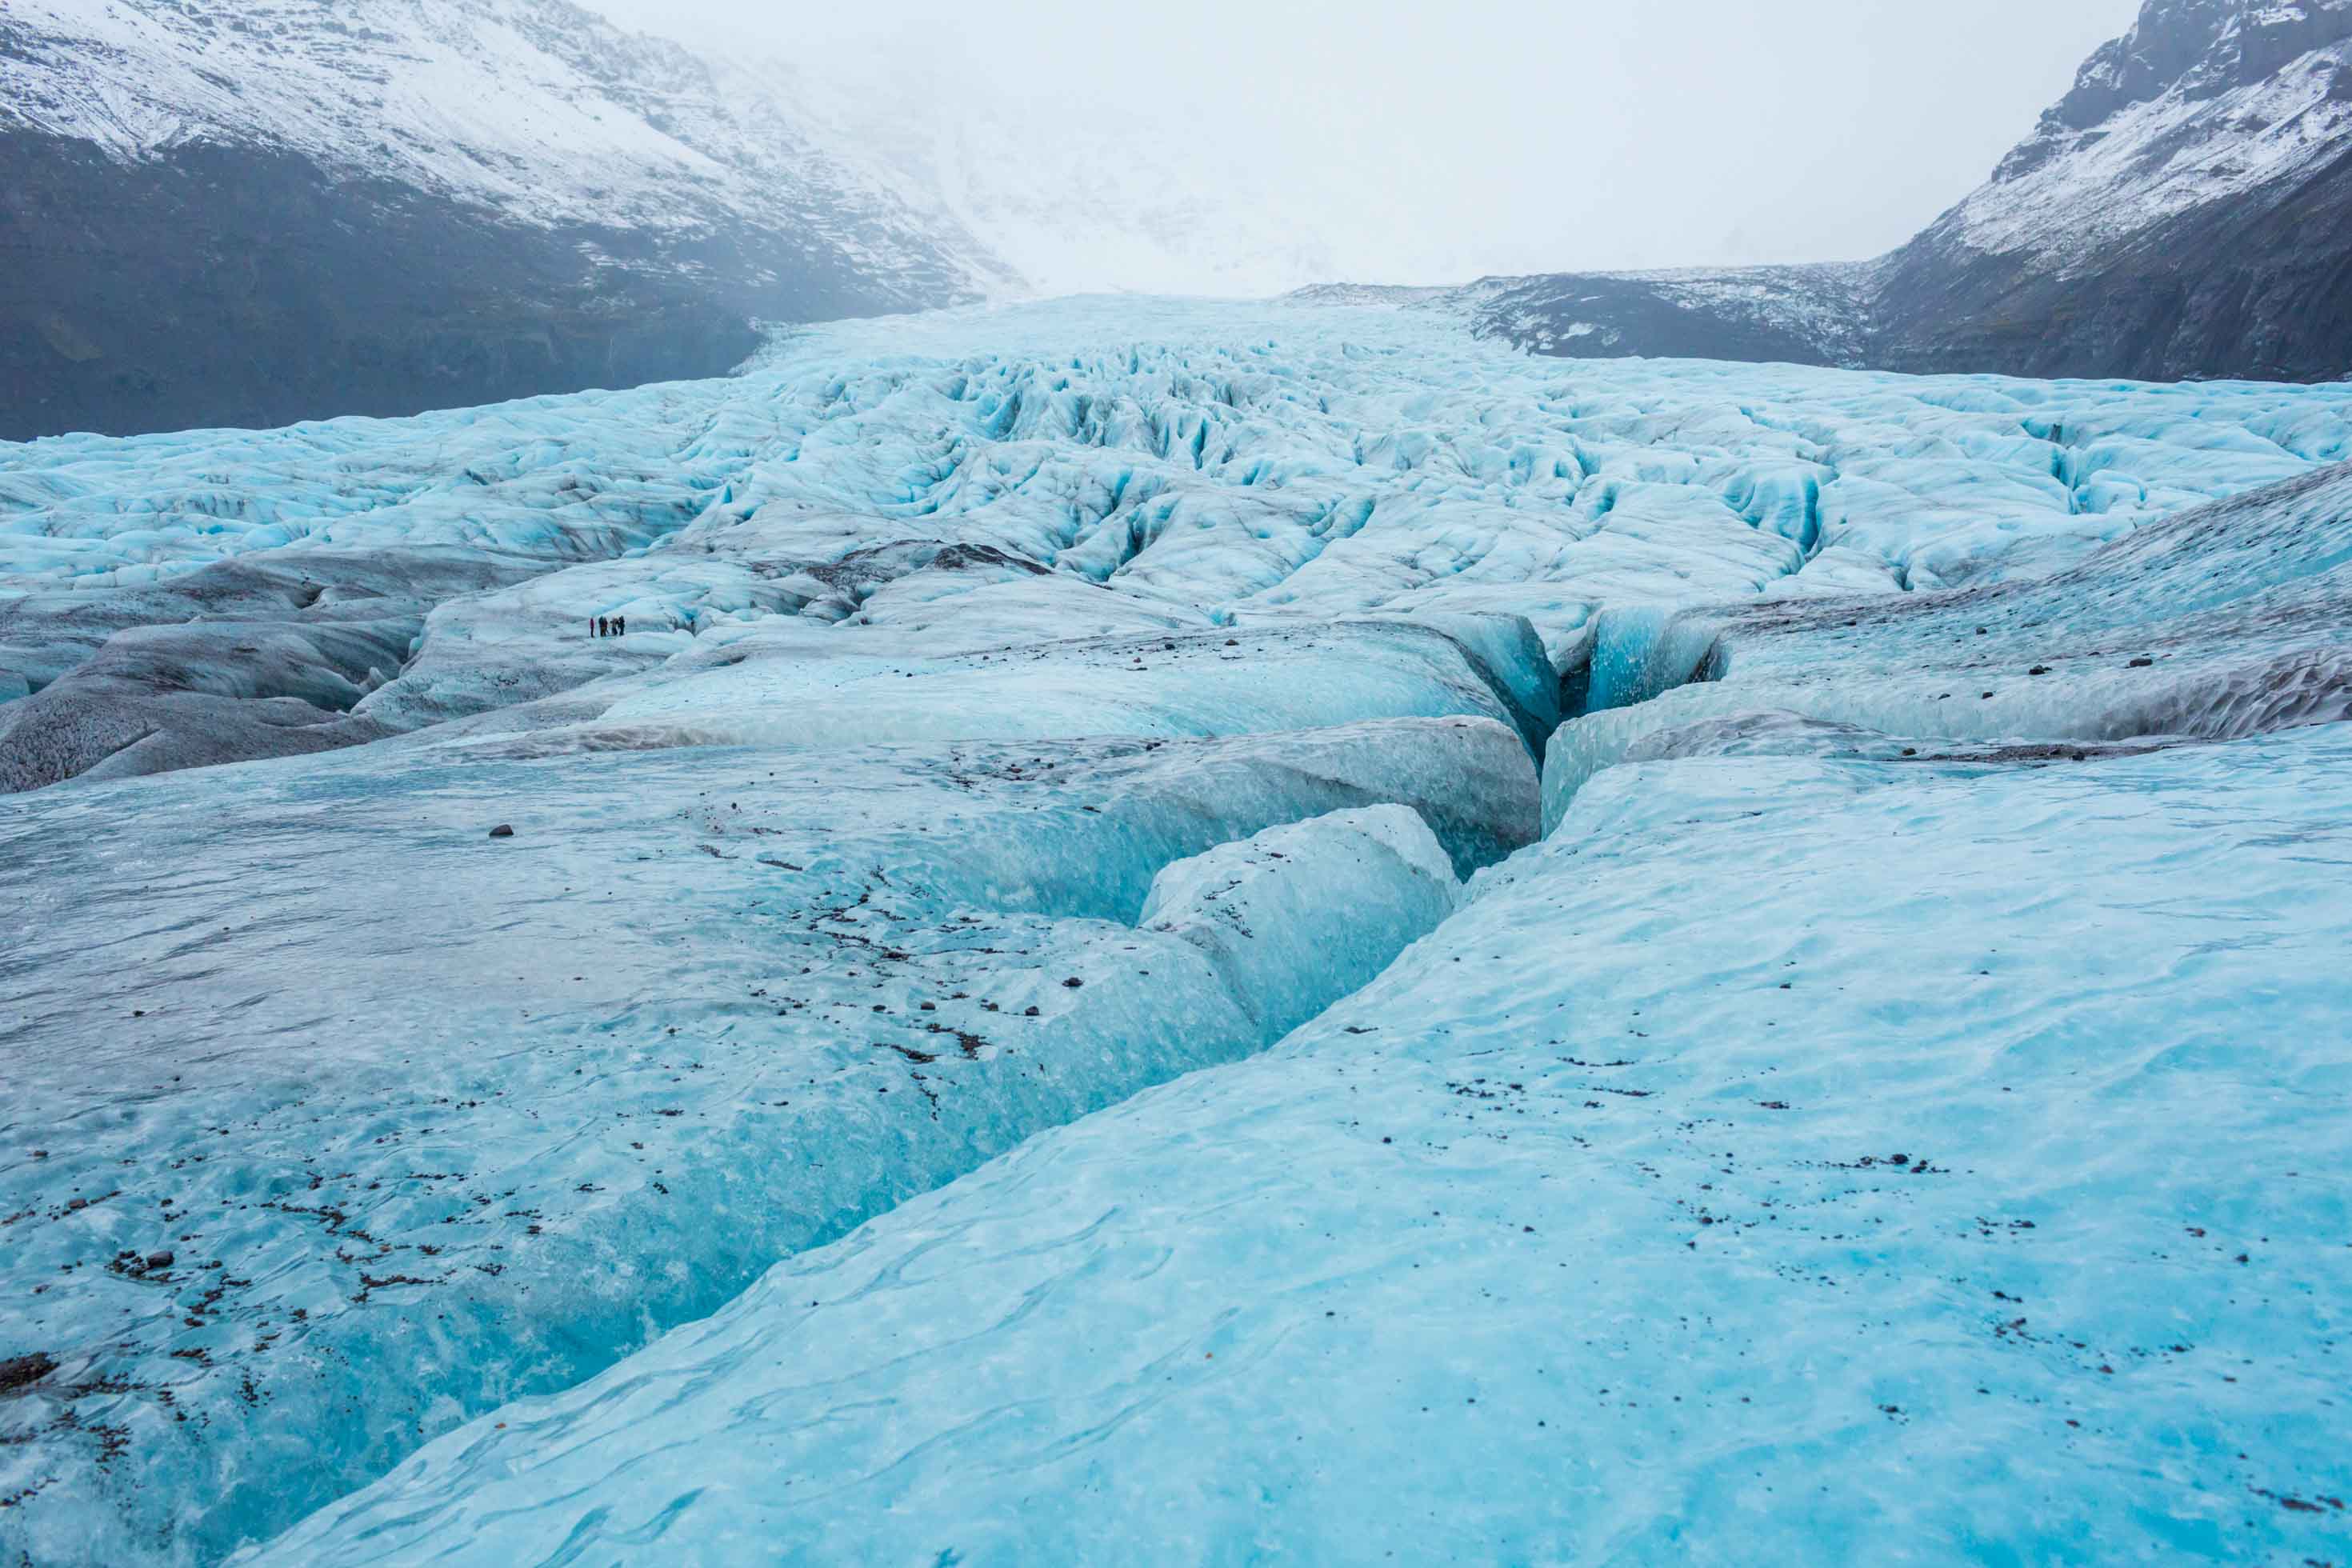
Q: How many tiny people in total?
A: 5